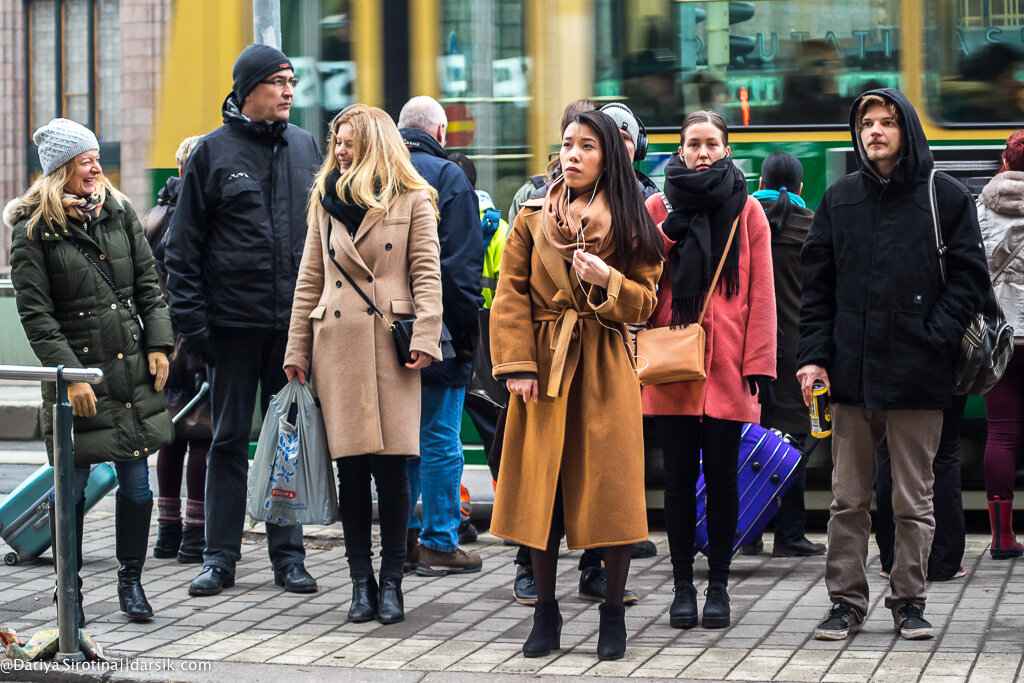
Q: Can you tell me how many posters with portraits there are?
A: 0